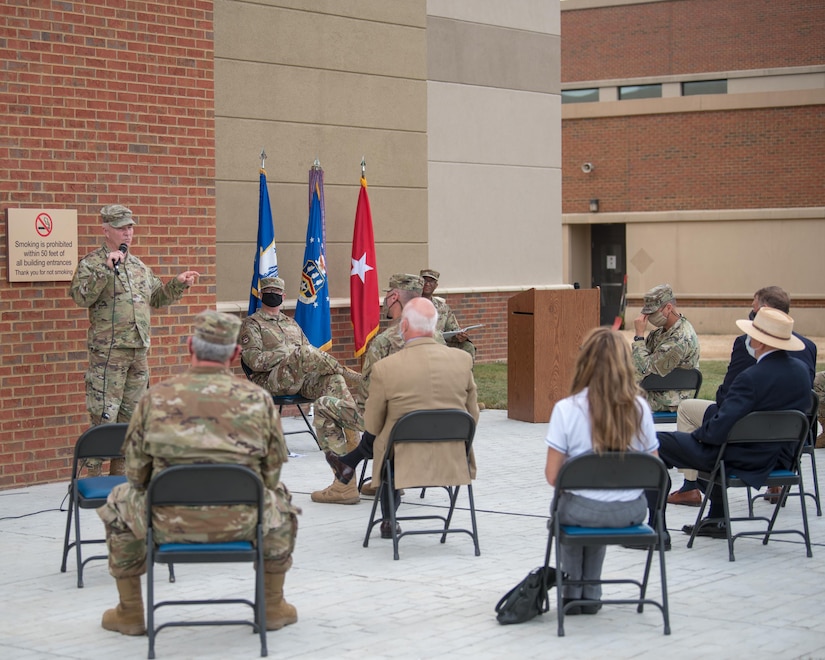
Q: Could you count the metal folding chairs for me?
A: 9